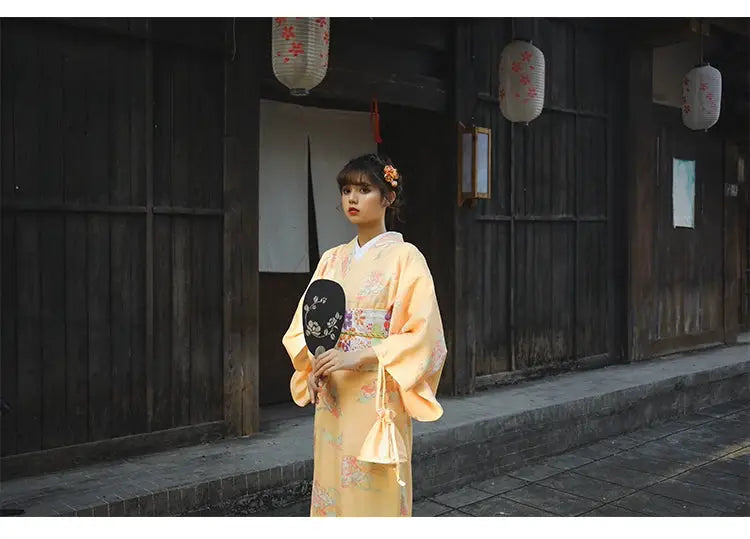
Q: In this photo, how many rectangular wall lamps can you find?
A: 1